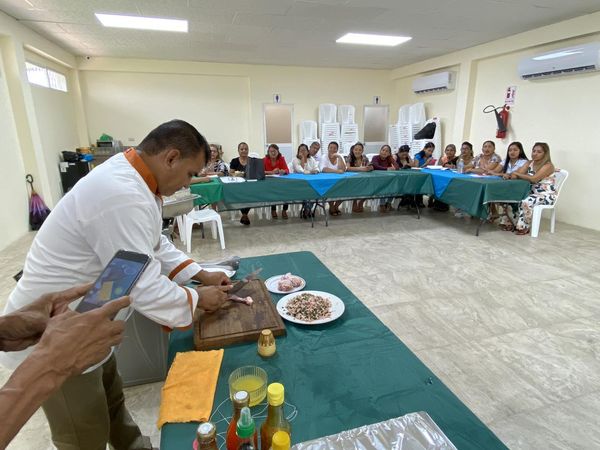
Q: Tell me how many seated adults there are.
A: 15